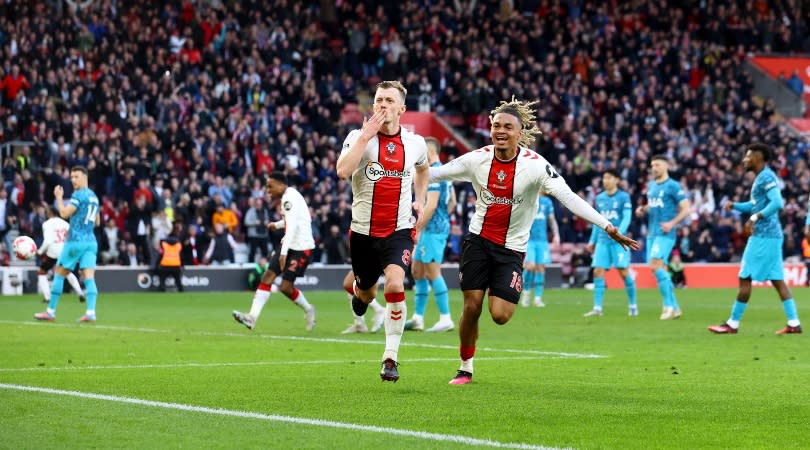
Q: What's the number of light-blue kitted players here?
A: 6